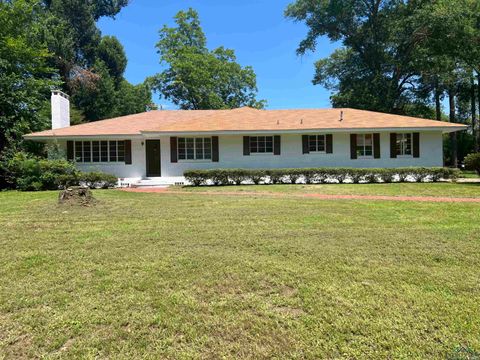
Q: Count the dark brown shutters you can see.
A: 12